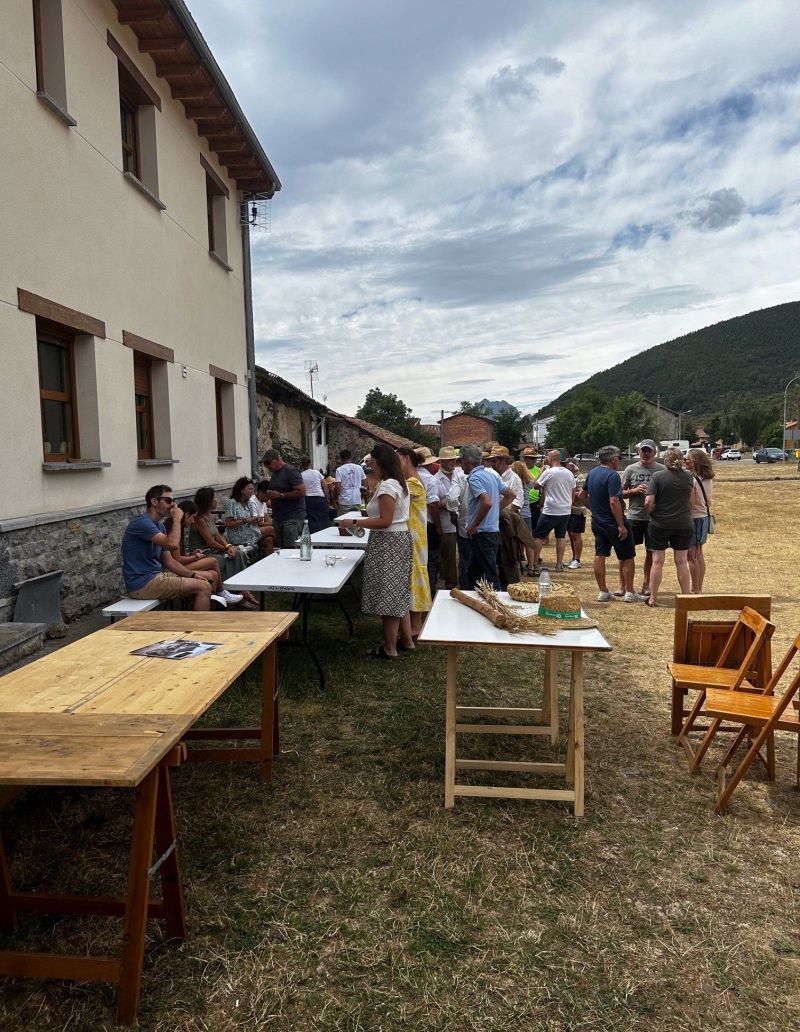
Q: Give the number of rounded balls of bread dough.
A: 0